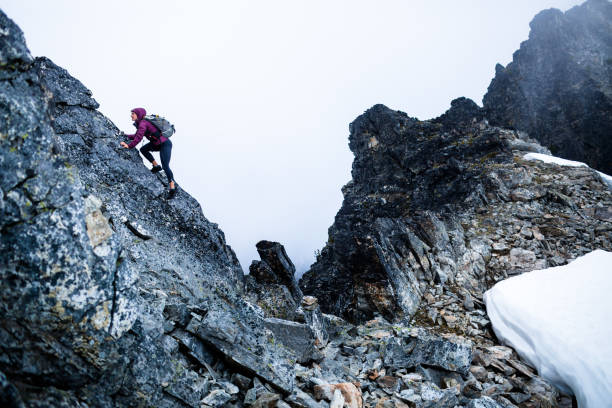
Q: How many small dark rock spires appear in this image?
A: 1